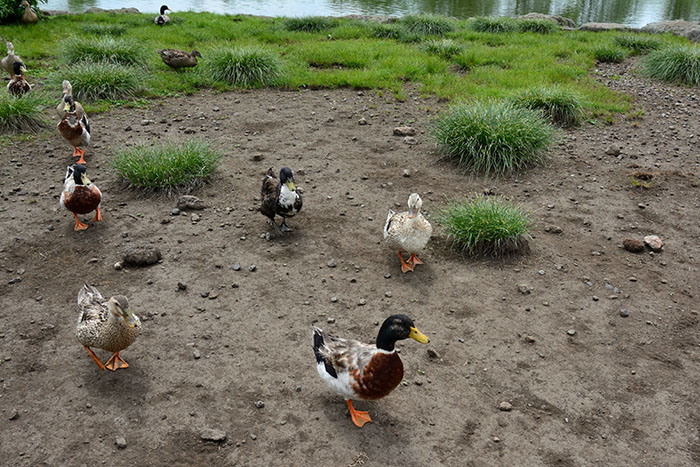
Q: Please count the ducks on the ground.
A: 12